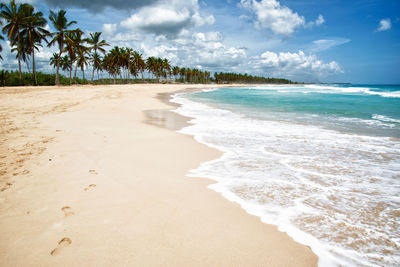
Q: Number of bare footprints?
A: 4